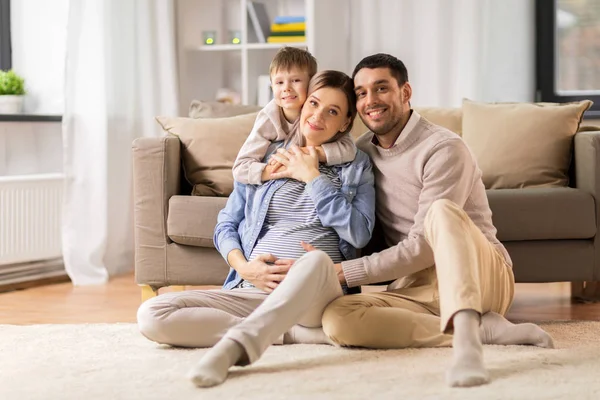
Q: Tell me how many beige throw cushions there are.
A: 2